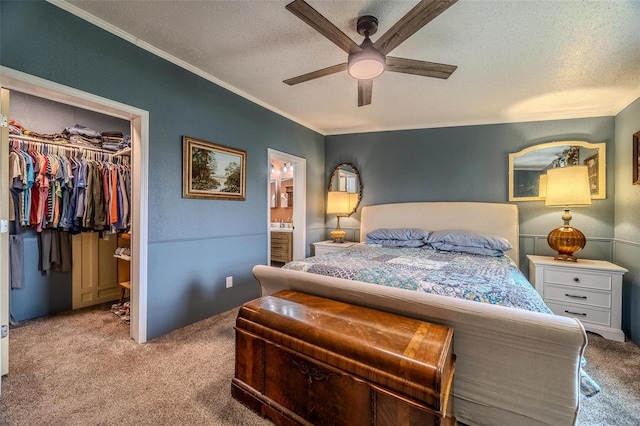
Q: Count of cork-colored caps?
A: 0